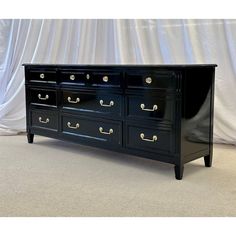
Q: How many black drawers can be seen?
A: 9